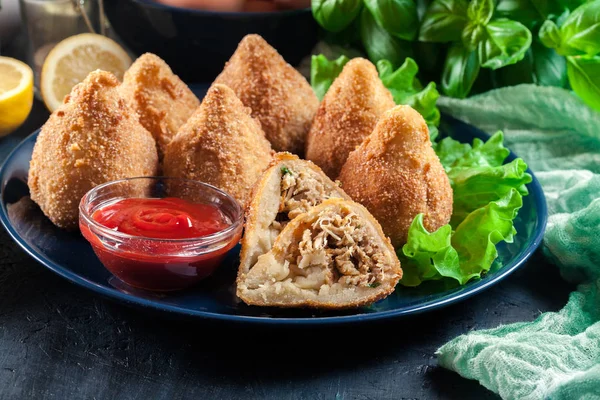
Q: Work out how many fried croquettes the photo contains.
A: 7